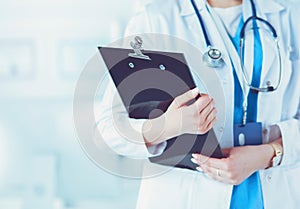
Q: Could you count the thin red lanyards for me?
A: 0